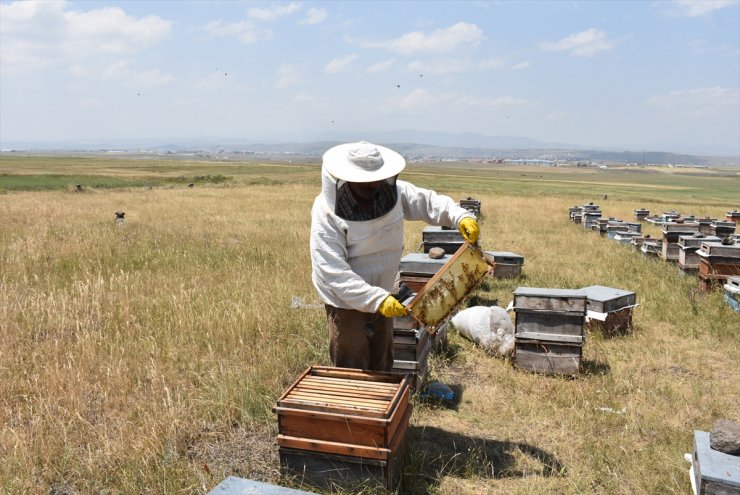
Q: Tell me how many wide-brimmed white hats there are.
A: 1